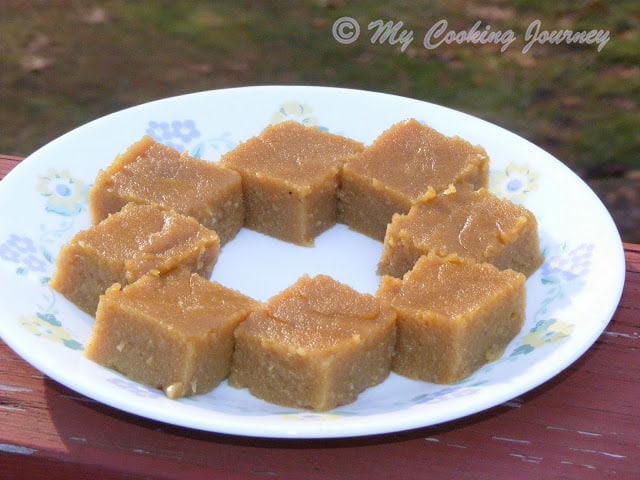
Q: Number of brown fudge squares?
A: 8